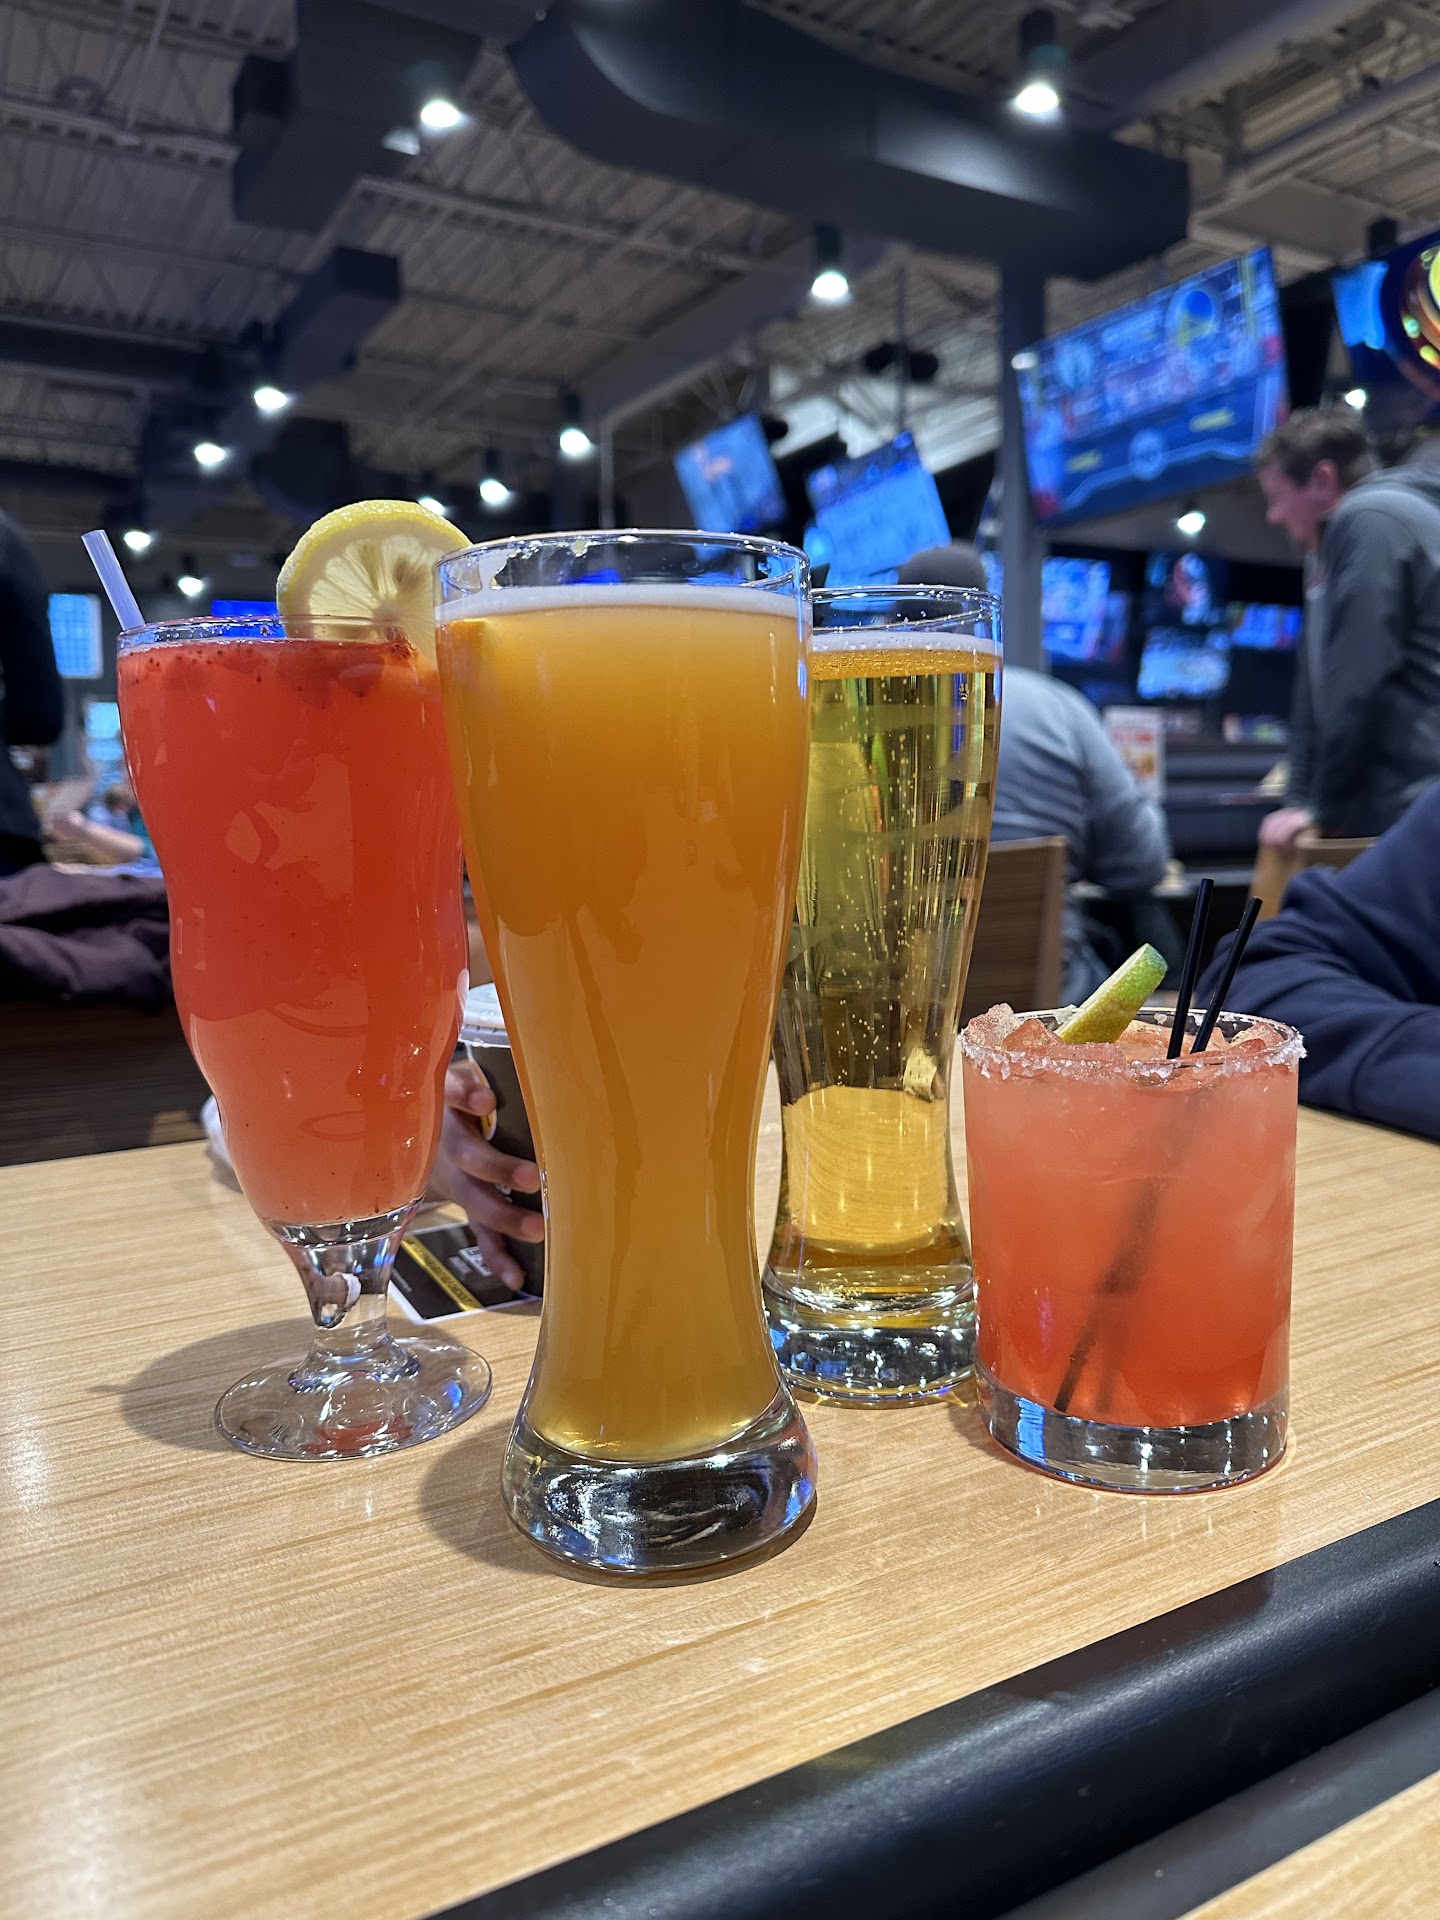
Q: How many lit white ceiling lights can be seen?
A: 12